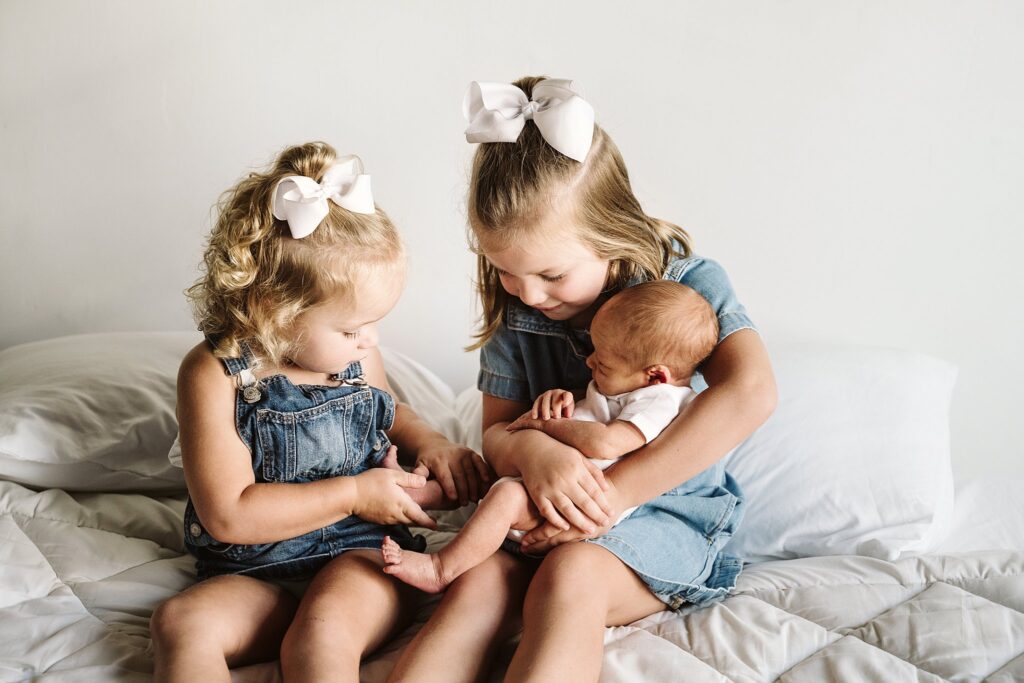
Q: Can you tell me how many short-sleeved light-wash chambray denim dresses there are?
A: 1